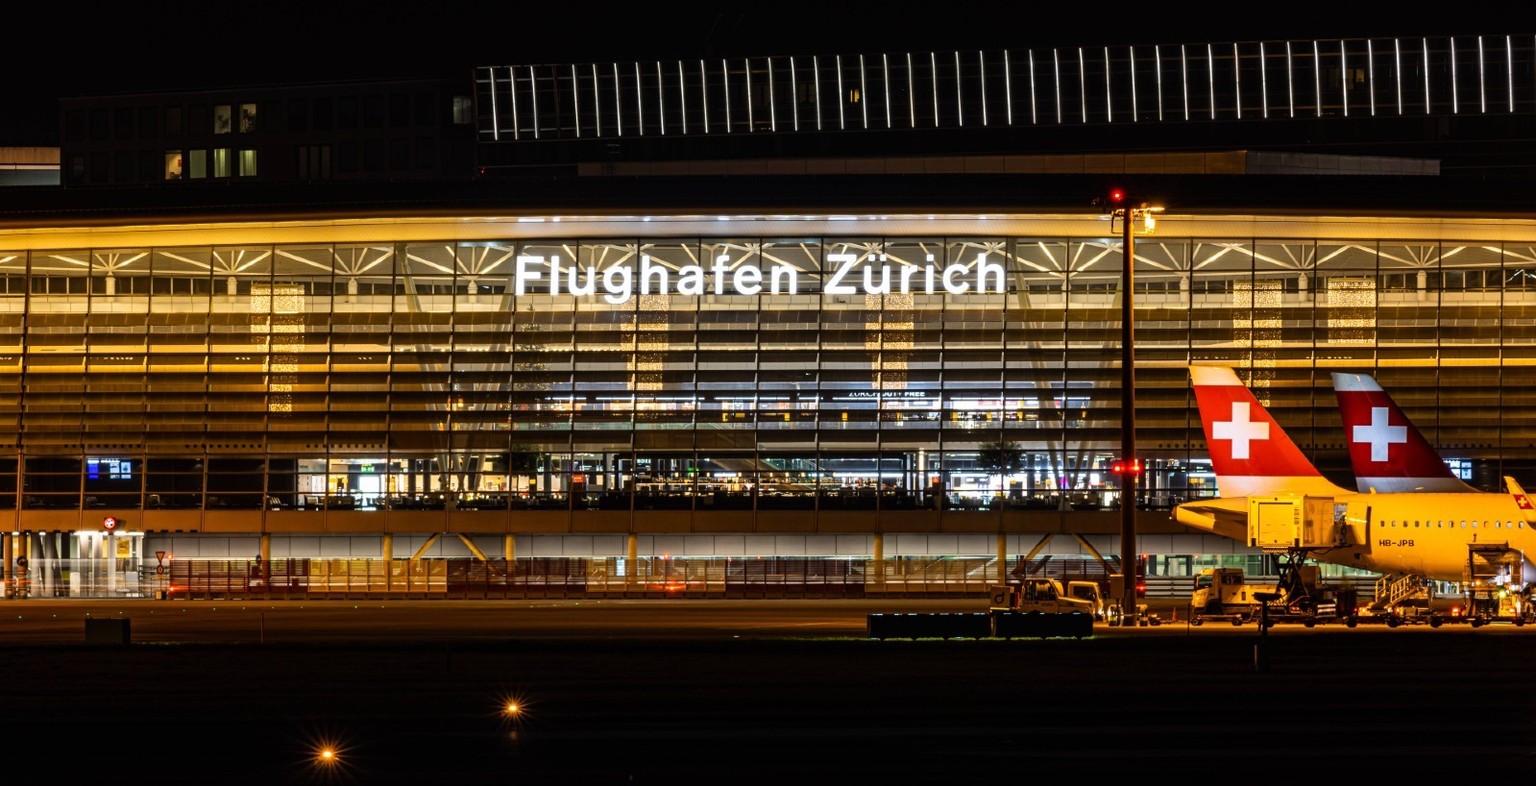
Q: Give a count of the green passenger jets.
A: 0